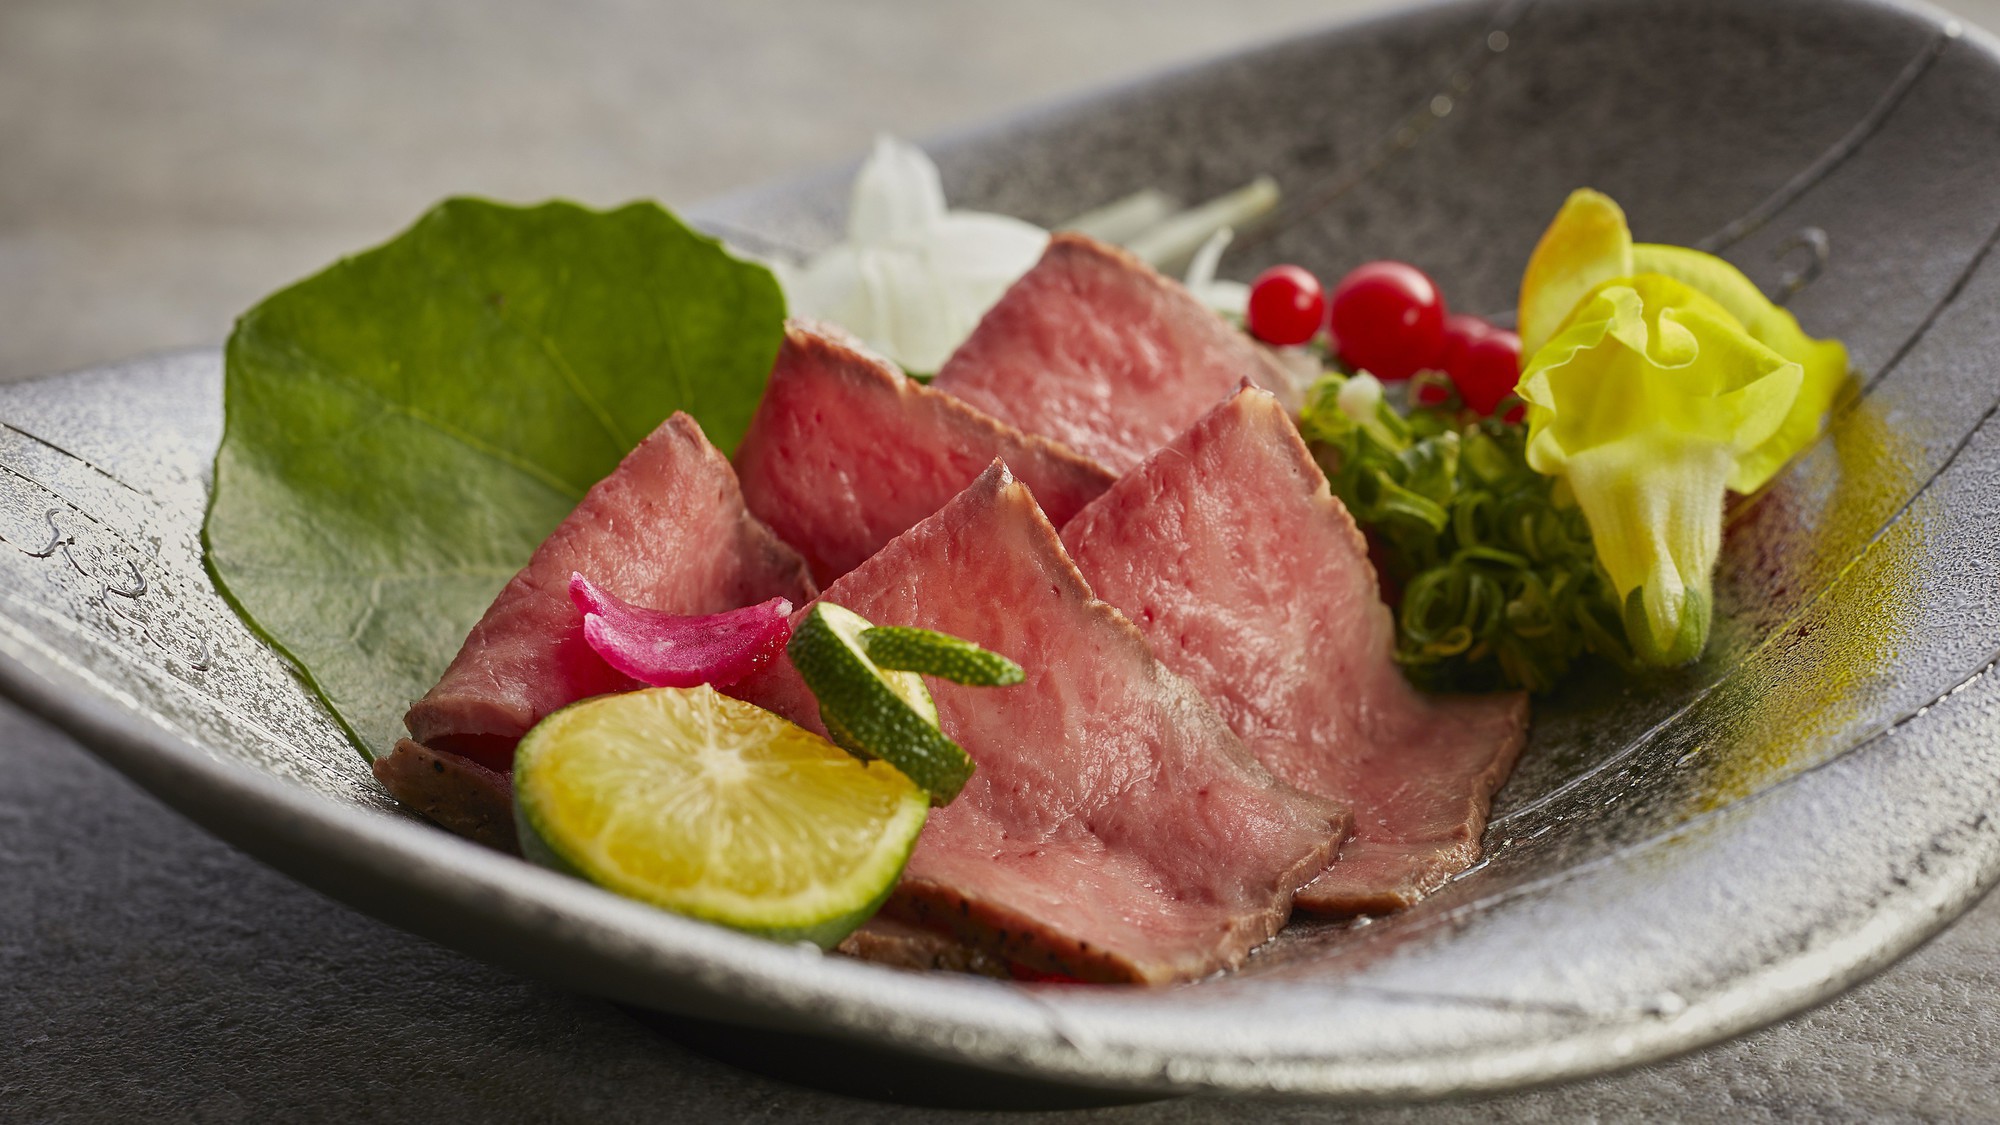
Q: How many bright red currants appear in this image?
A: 4